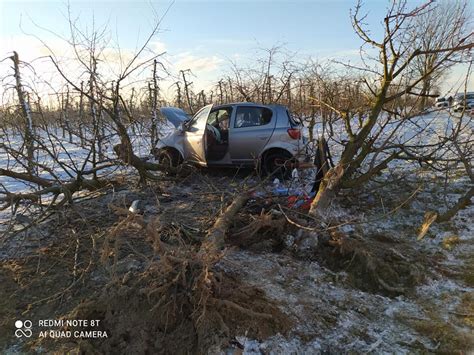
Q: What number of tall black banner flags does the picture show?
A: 0